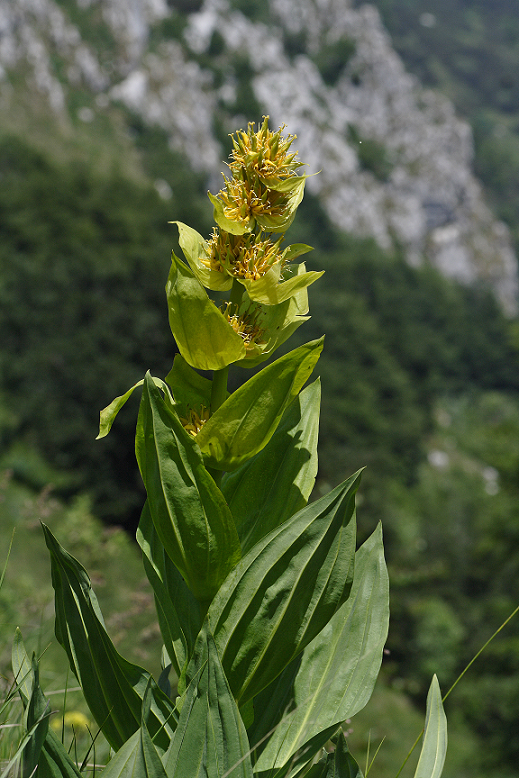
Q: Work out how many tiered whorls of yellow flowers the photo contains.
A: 5